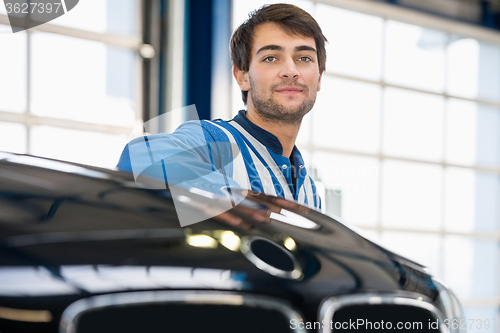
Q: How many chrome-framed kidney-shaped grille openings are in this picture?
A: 2